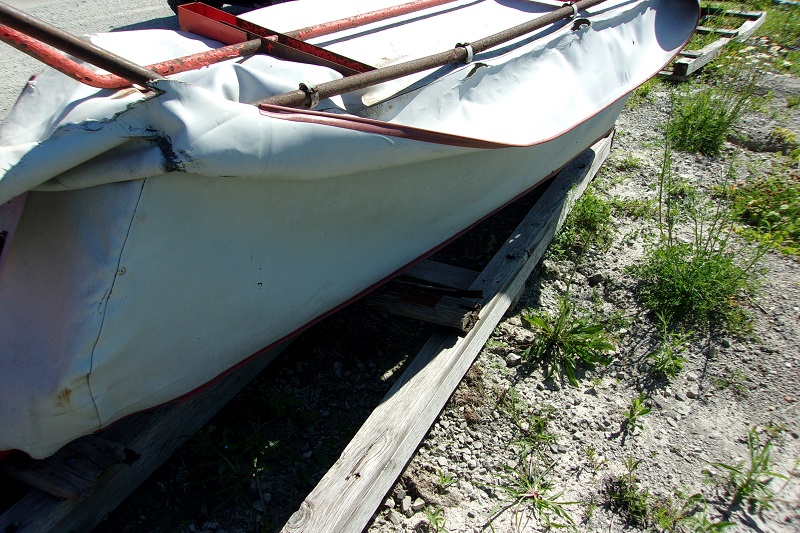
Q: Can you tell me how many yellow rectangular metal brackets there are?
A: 0